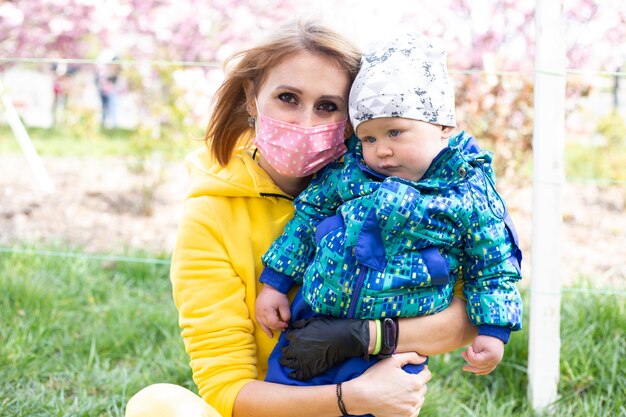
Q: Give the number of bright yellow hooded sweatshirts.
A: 1